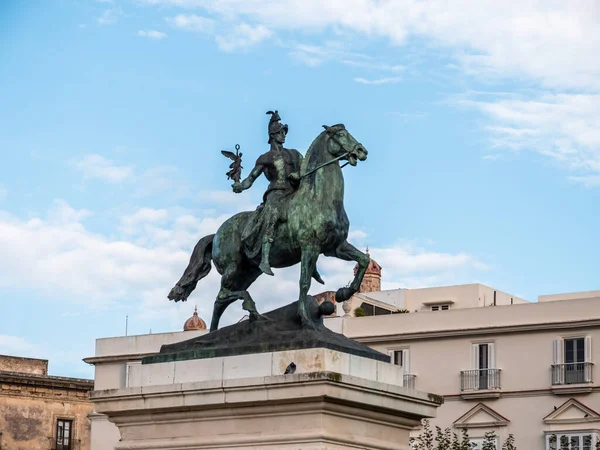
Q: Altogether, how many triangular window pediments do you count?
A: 2